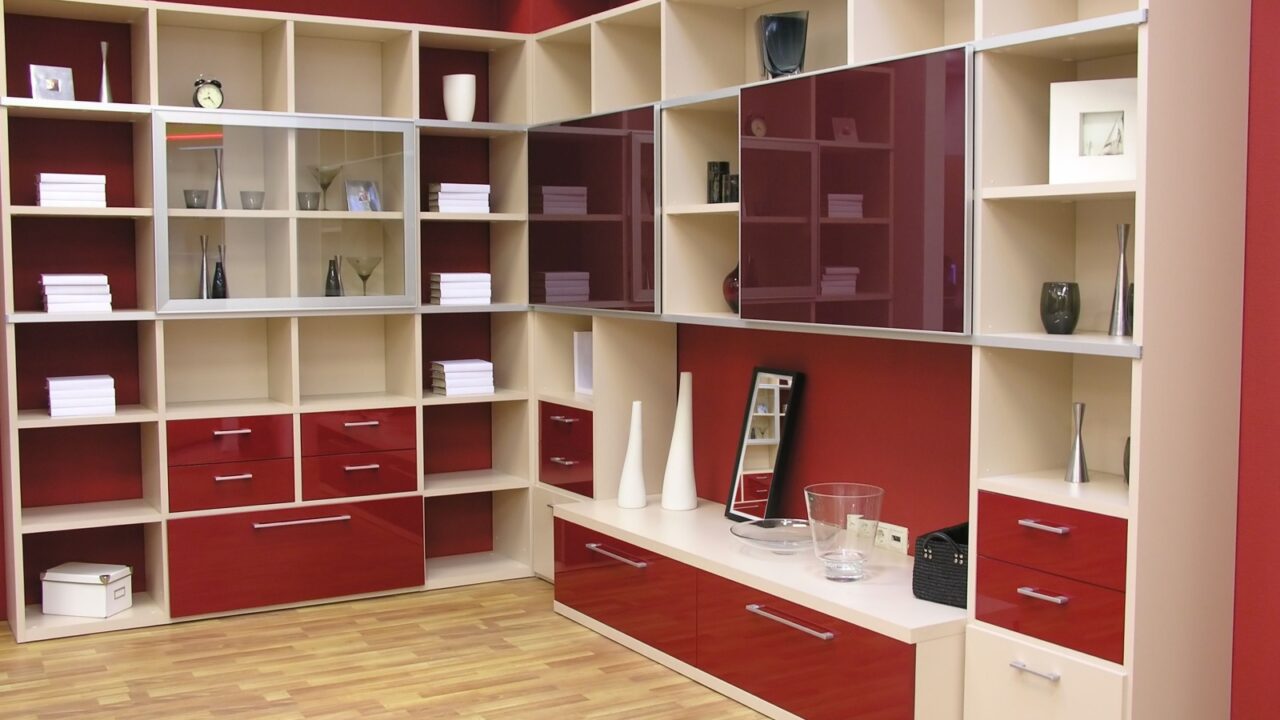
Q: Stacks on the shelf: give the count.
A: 6